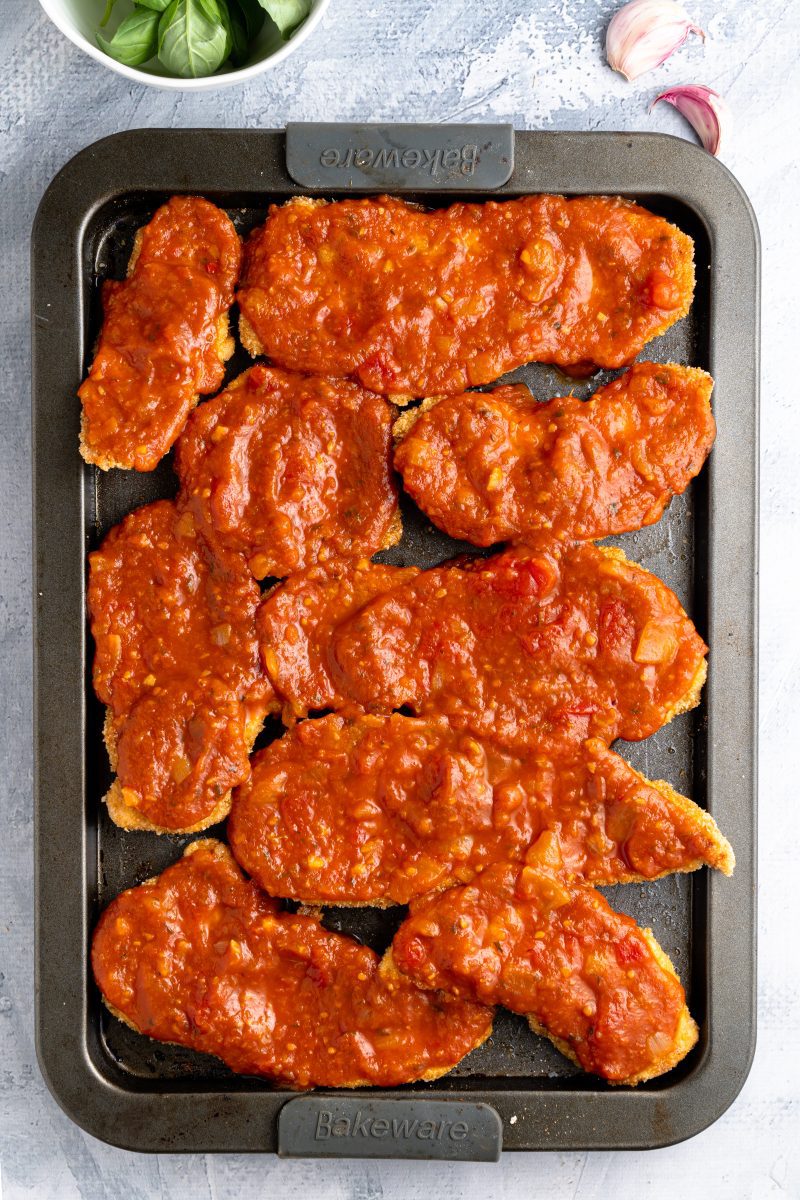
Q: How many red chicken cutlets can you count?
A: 9